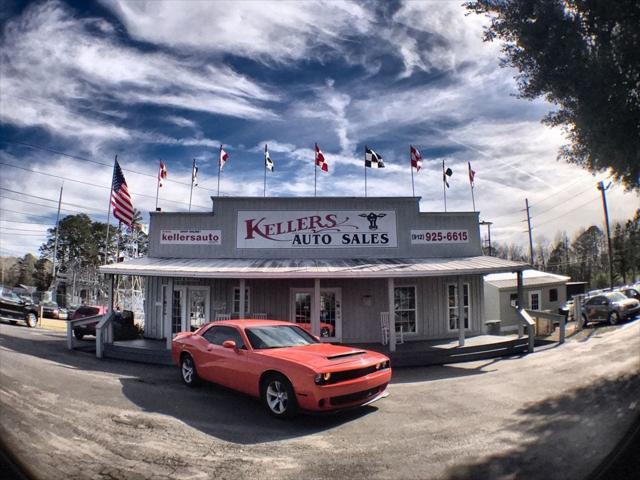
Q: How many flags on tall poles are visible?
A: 10